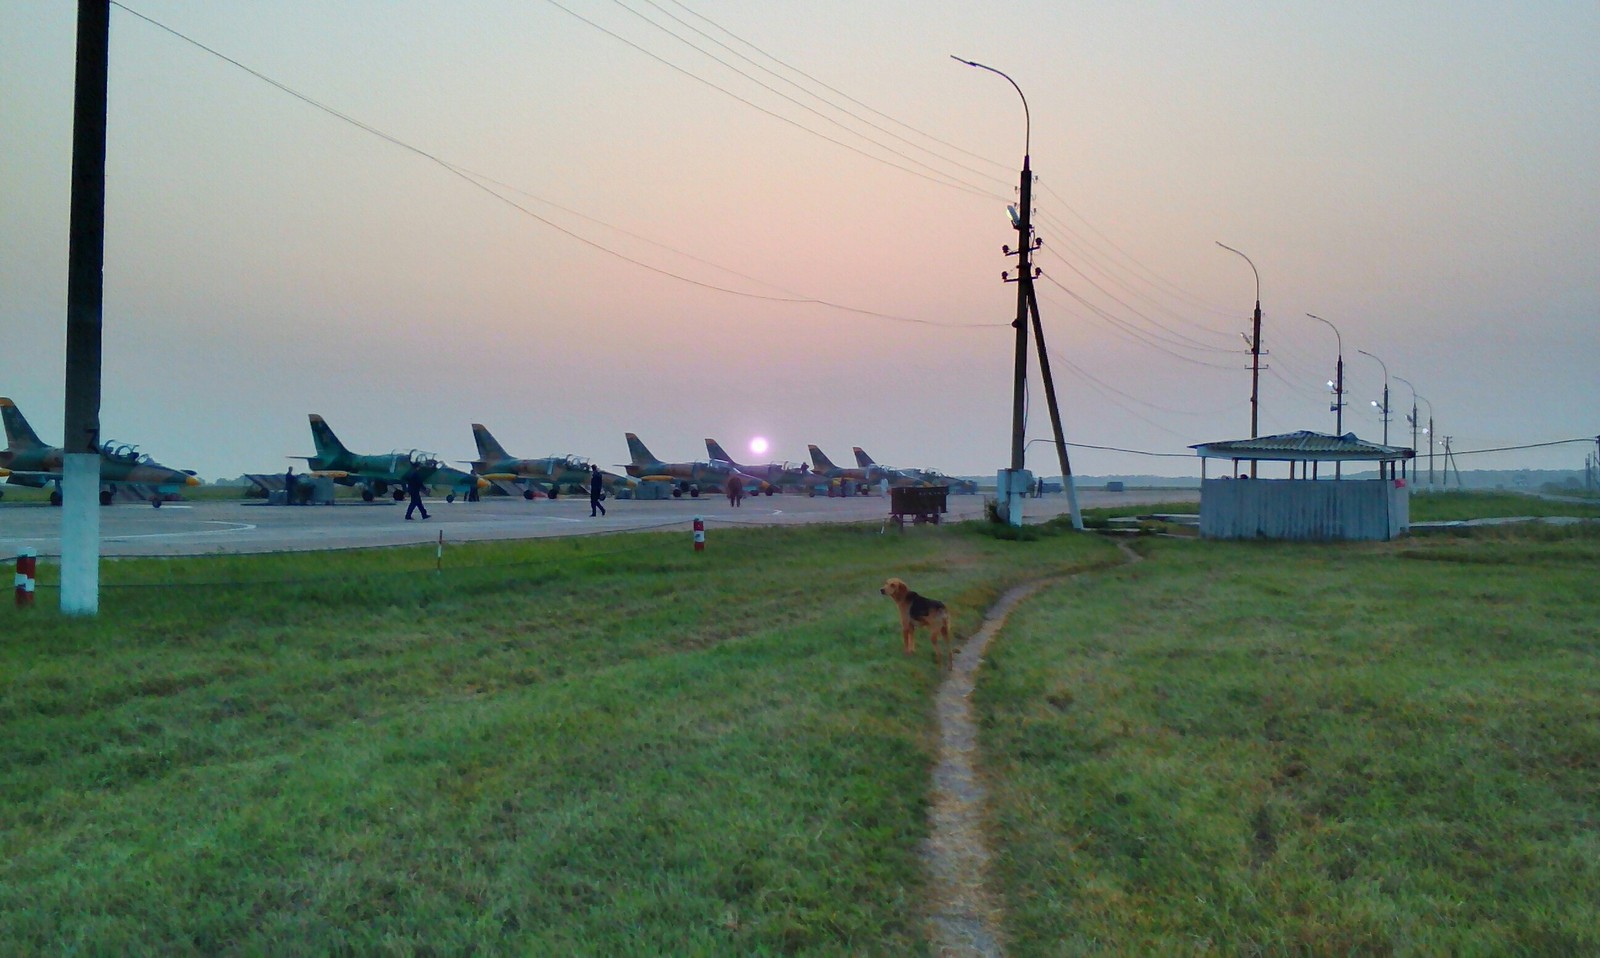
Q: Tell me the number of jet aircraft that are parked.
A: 7